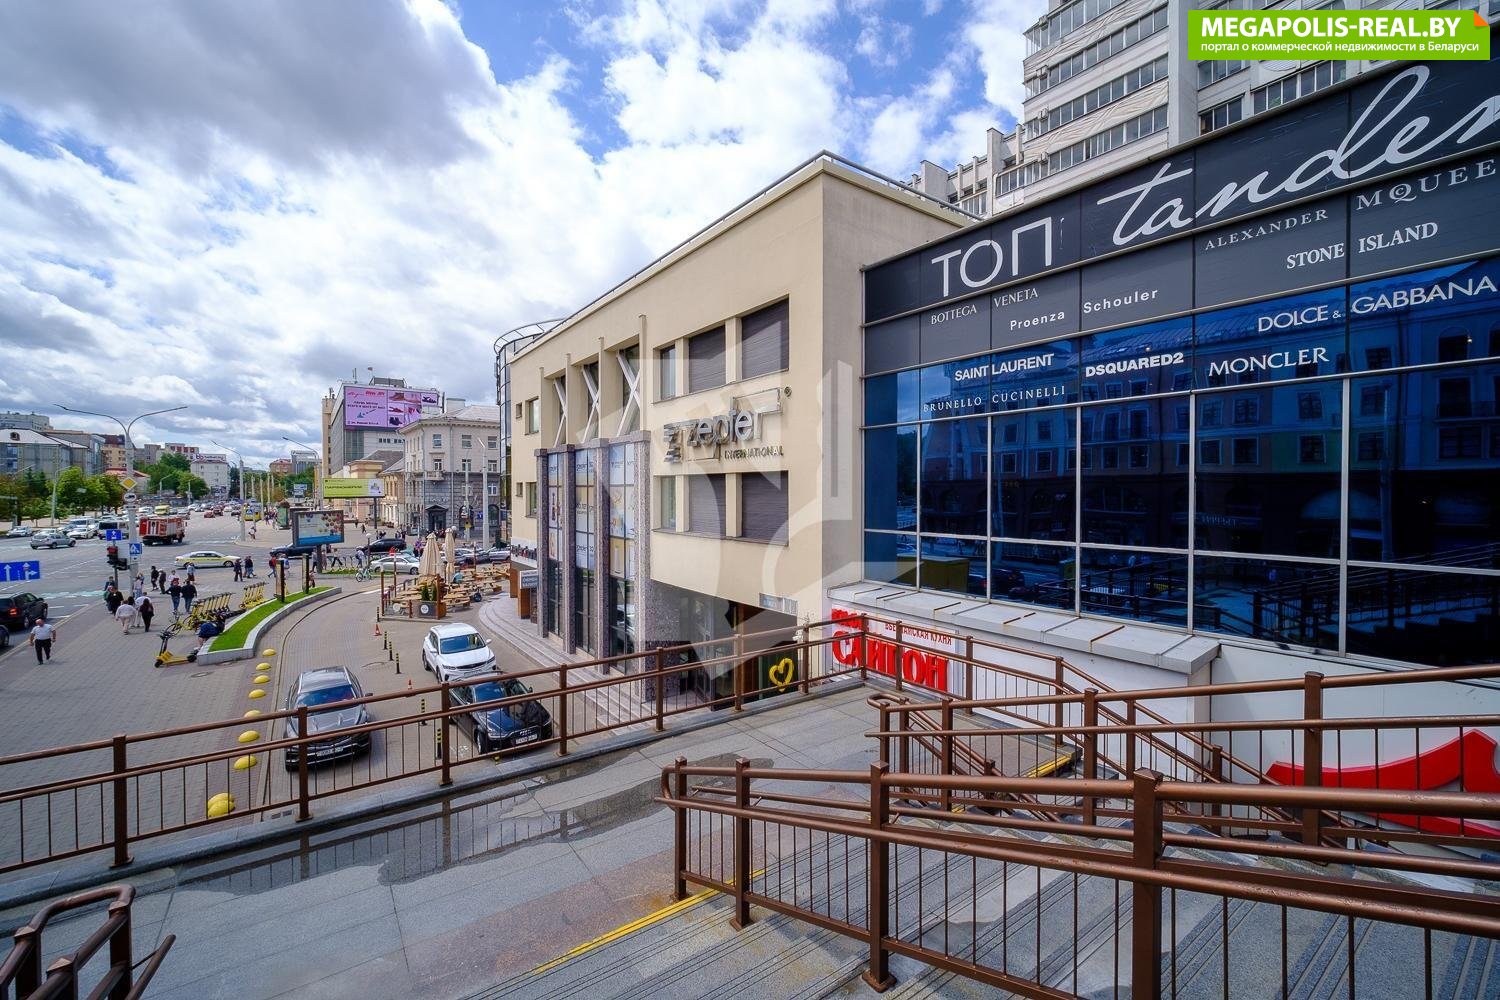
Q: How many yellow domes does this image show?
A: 9